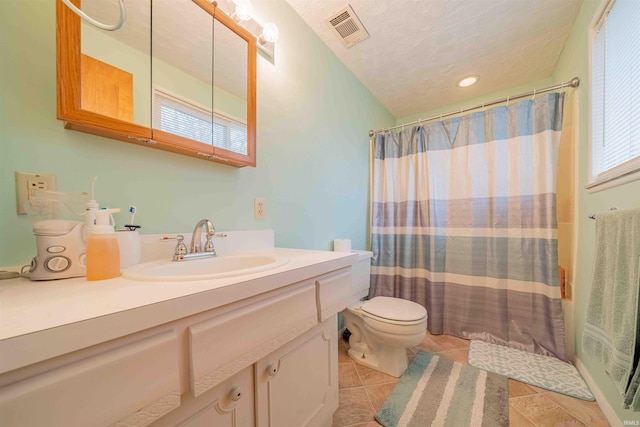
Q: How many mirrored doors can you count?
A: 3